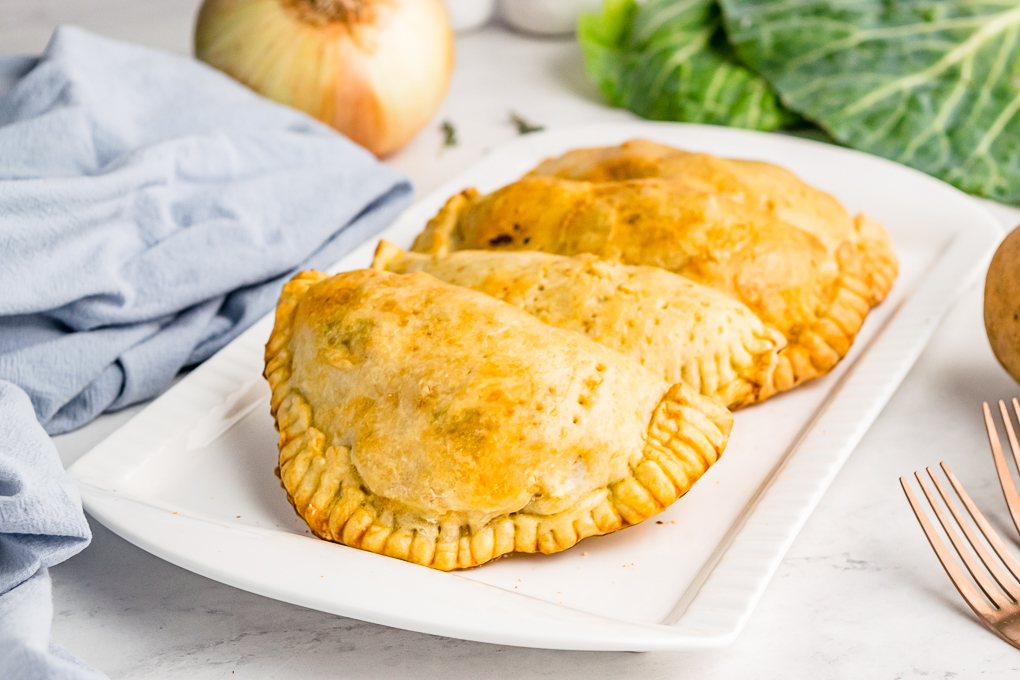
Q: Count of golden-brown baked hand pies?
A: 4